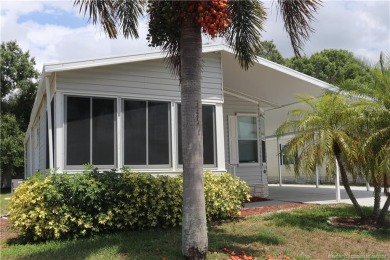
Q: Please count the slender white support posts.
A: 4